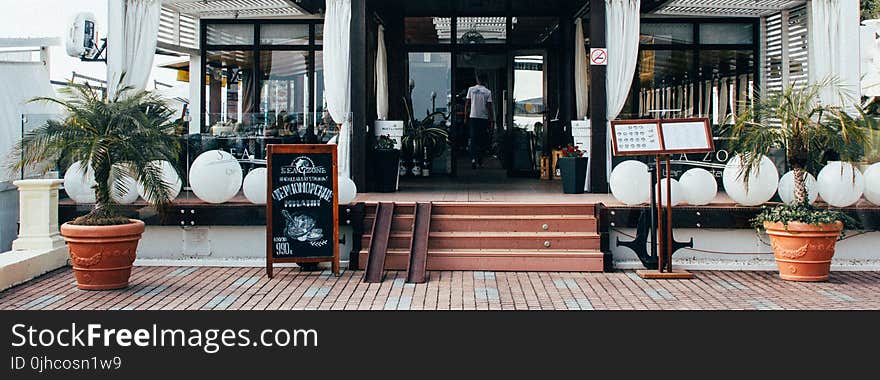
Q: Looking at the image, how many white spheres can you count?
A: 13